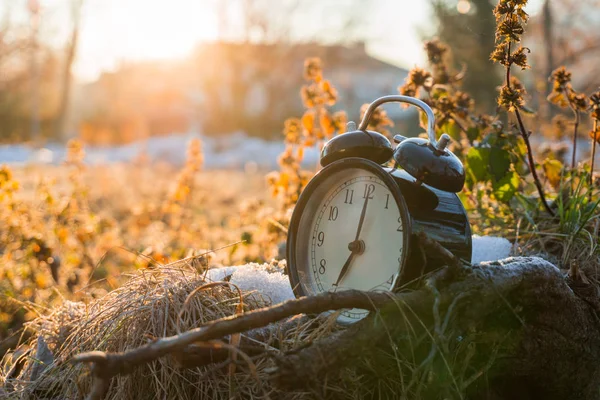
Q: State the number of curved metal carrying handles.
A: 1